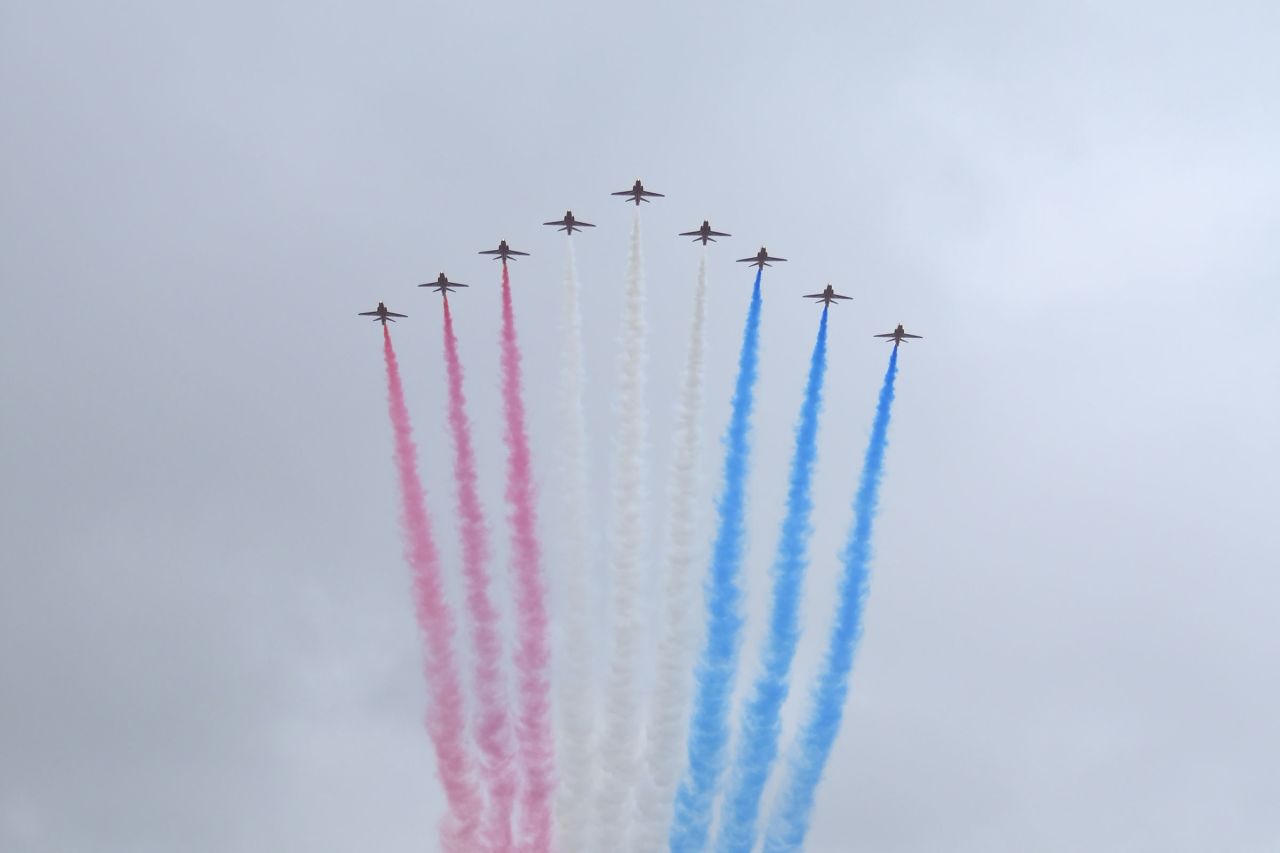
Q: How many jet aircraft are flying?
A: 9